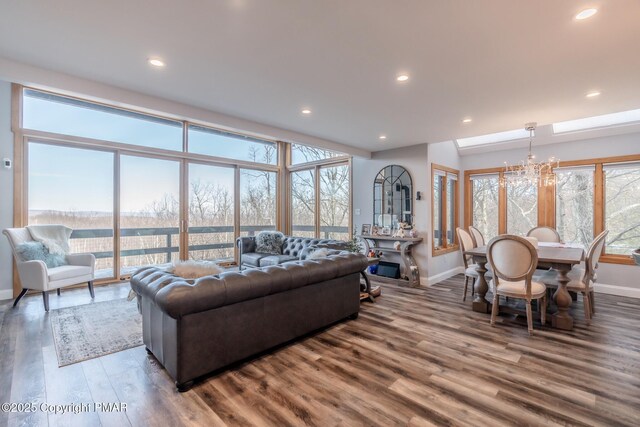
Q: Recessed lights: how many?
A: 7